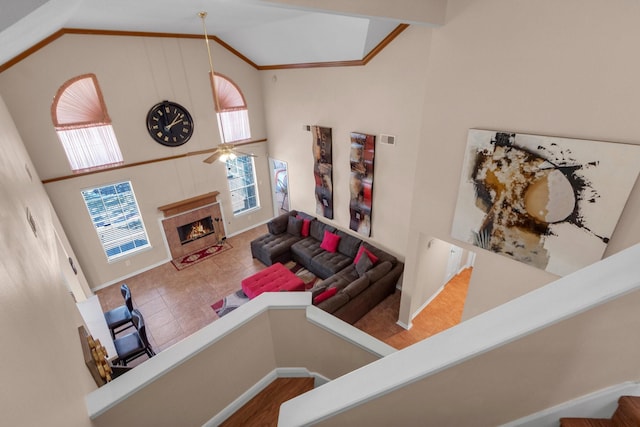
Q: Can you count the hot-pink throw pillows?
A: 4